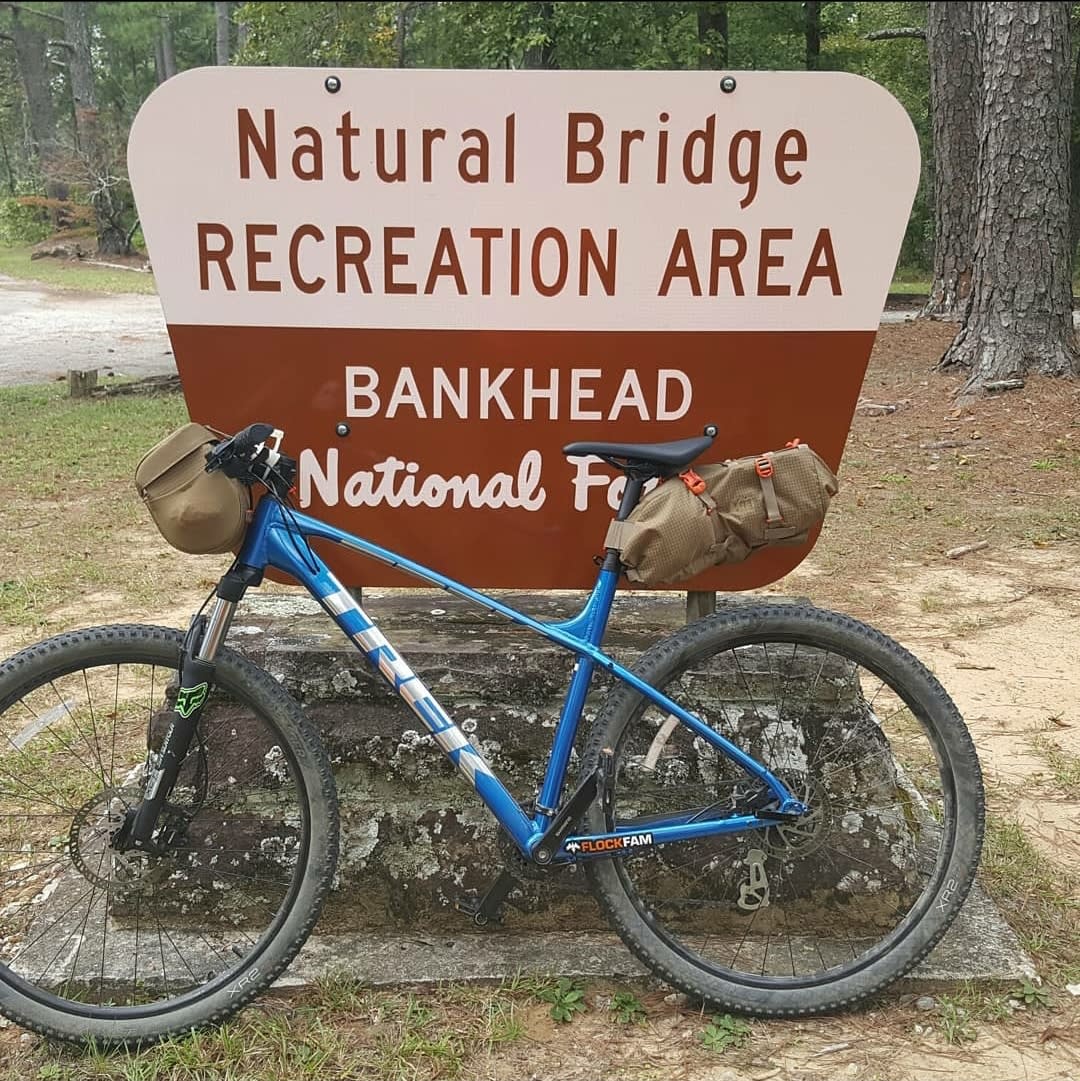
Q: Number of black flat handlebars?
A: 1